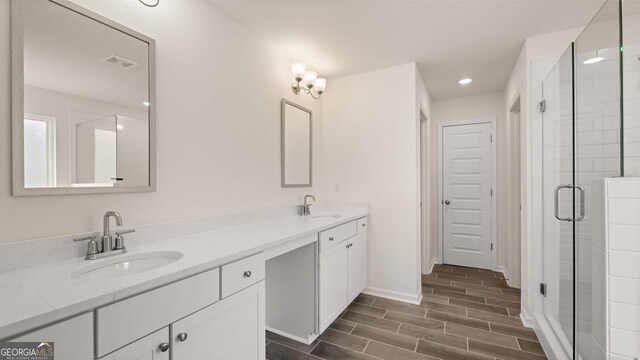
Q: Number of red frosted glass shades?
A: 0